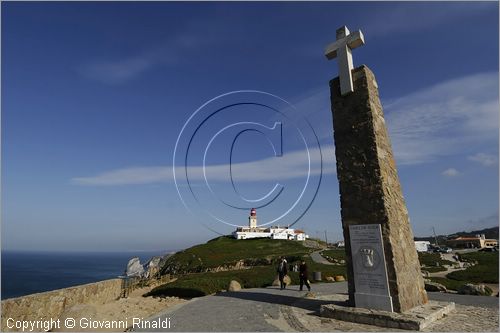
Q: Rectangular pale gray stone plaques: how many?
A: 1